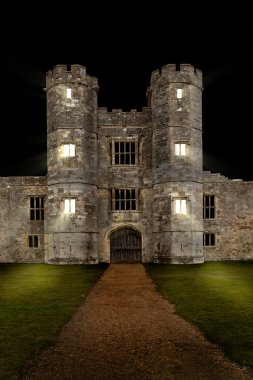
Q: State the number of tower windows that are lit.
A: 6